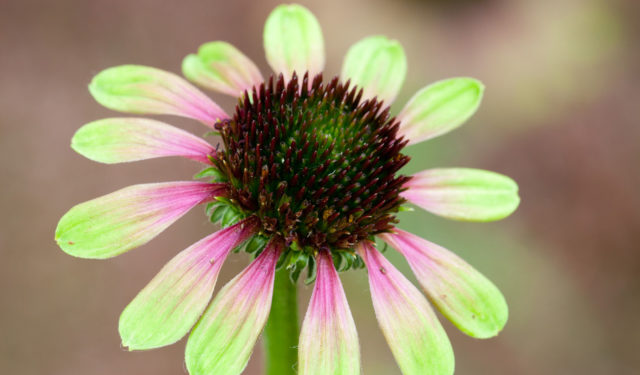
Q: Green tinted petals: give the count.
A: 13